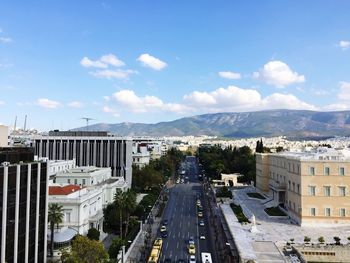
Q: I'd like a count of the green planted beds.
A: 3